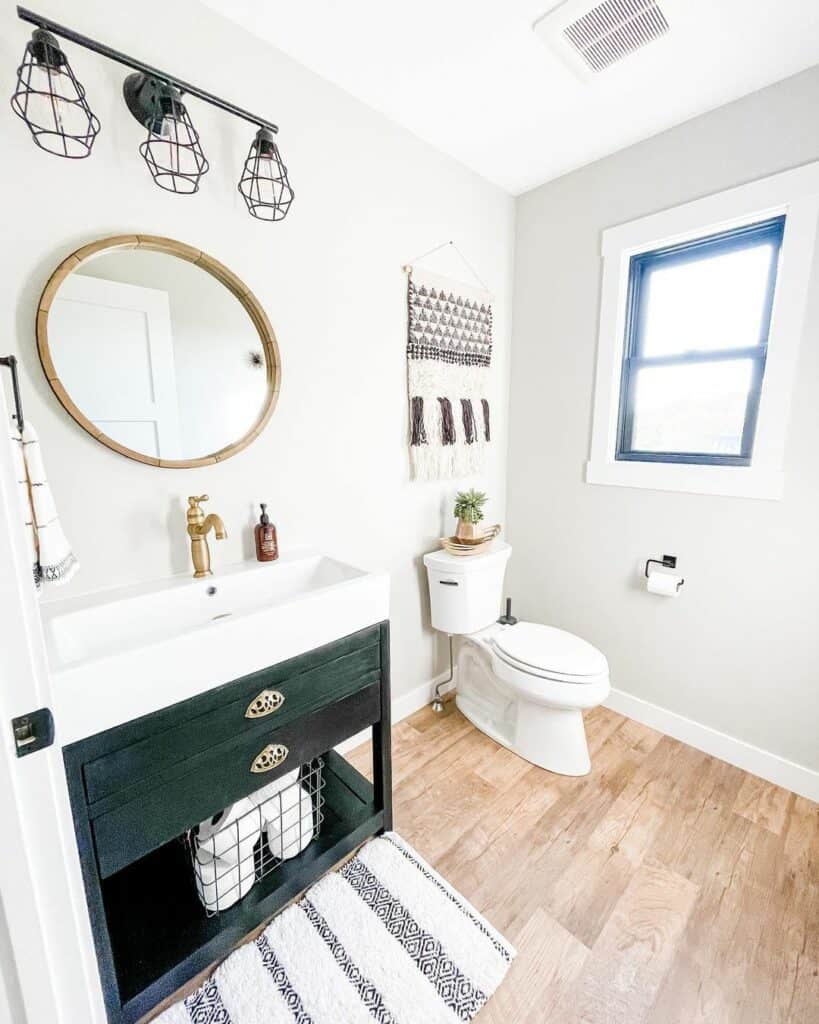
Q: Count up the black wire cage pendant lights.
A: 3